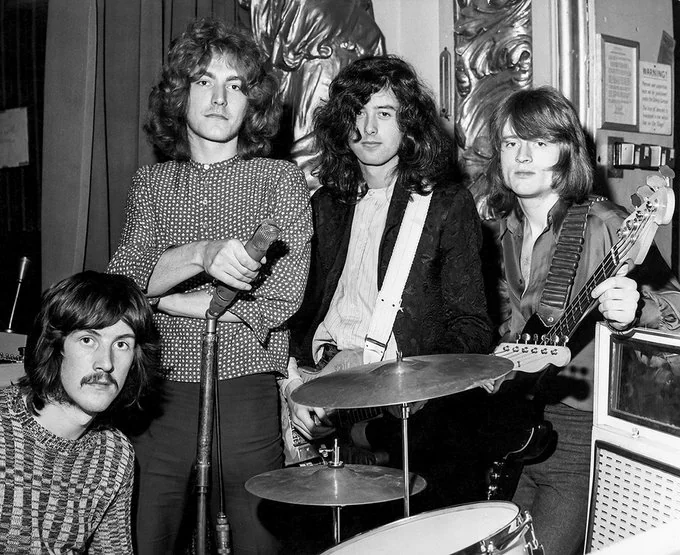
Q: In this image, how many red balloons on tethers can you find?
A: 0